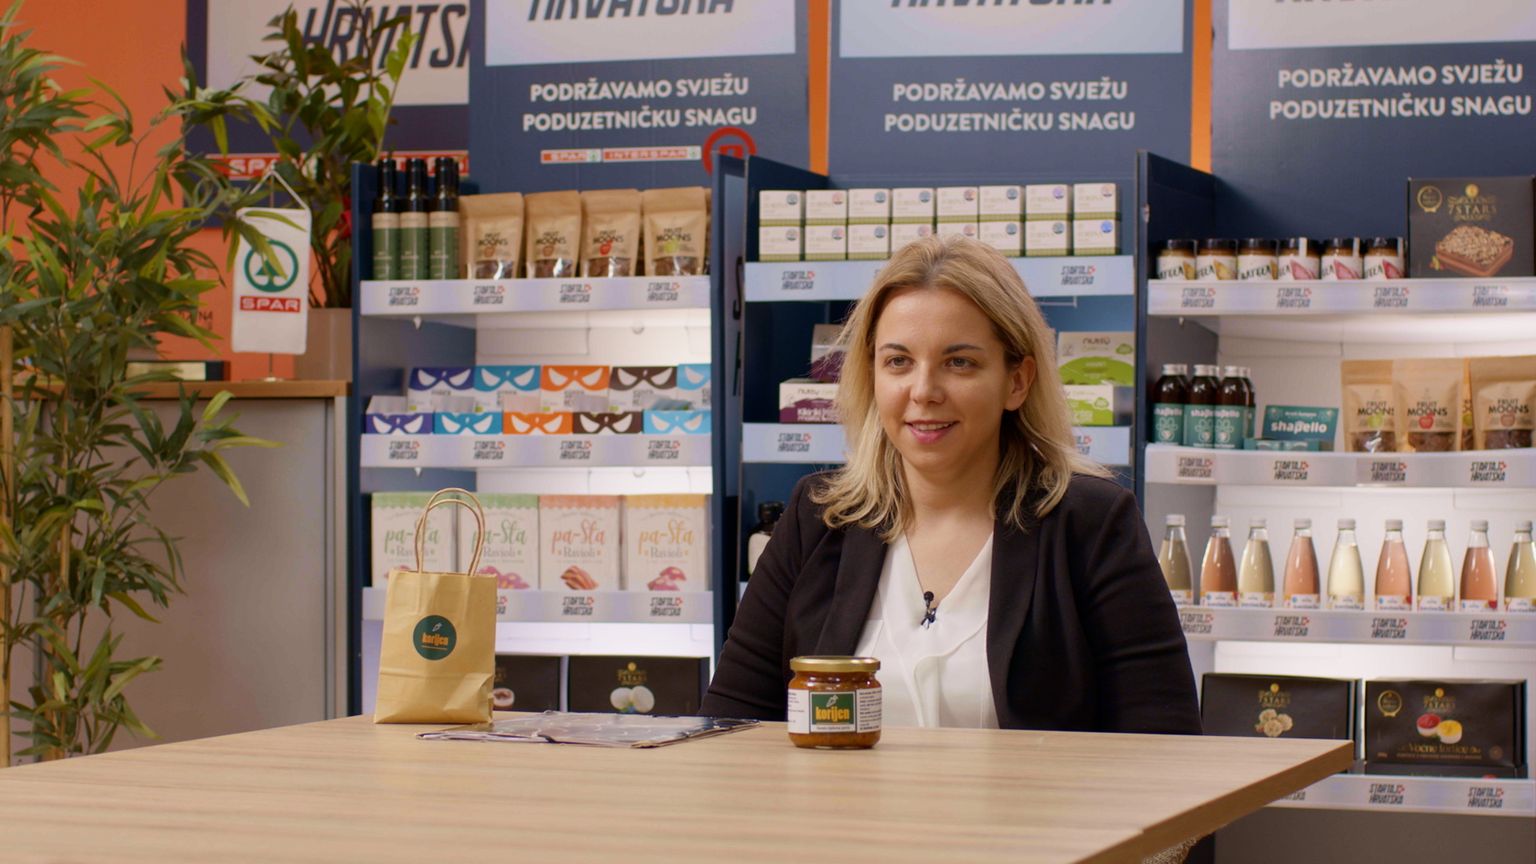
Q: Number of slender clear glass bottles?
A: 9